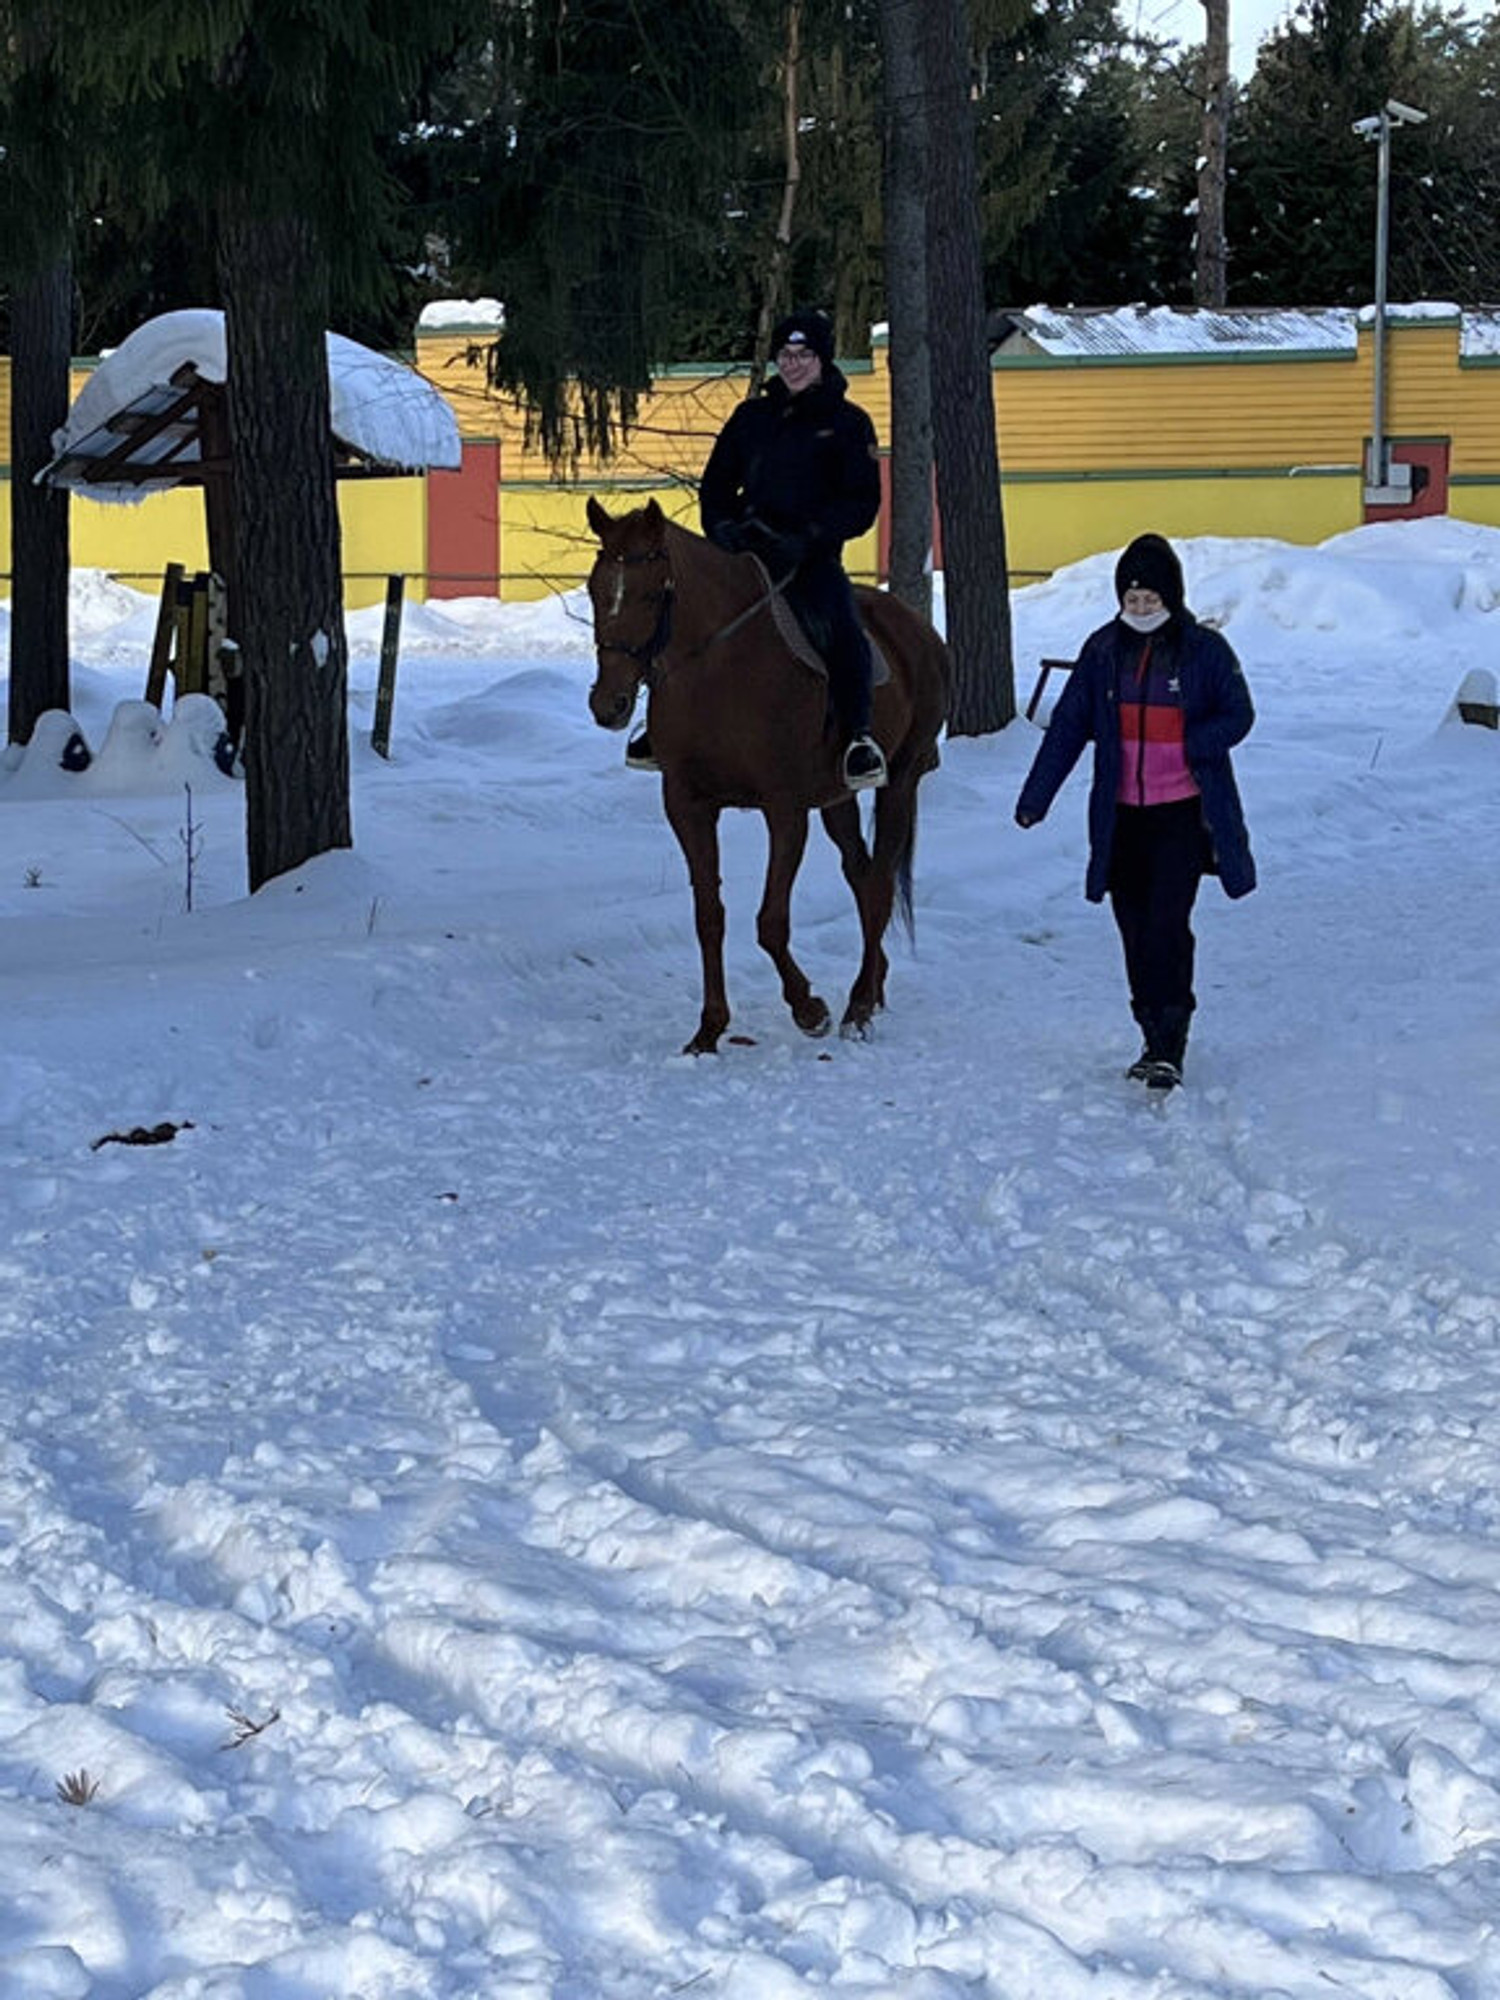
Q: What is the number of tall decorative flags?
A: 0